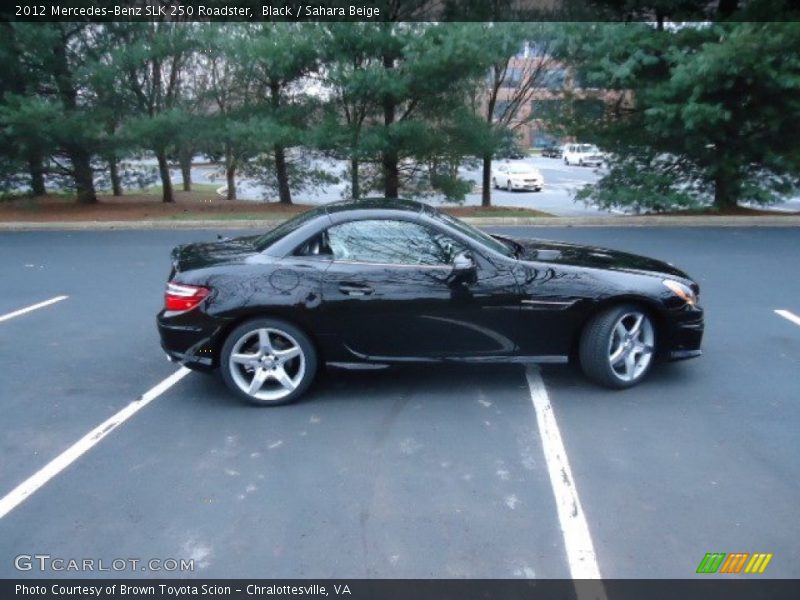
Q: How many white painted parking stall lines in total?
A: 4